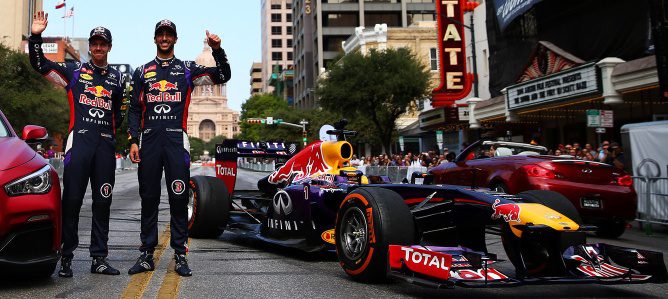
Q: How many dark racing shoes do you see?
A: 4